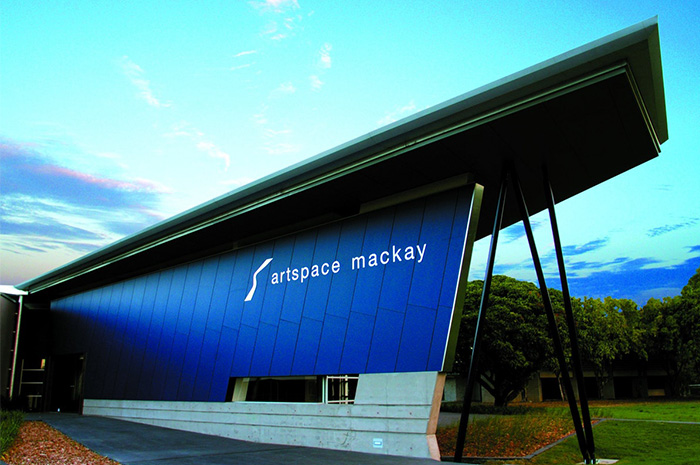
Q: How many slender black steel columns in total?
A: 3